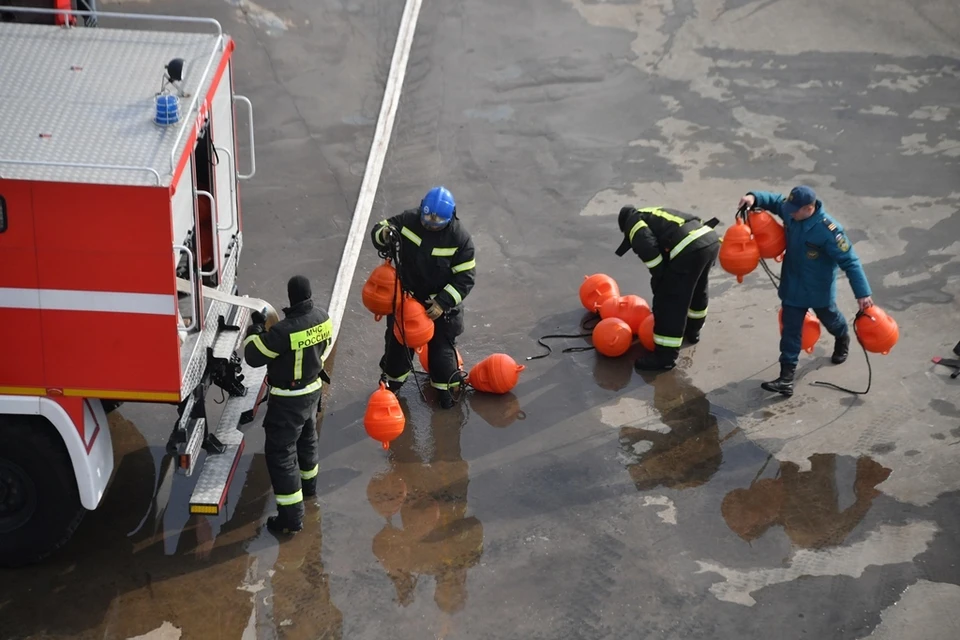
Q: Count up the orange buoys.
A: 13